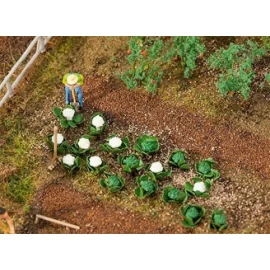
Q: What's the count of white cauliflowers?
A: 9